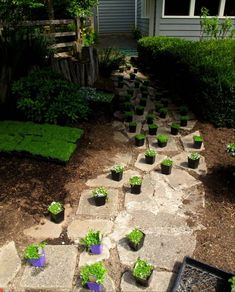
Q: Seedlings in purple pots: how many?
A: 3